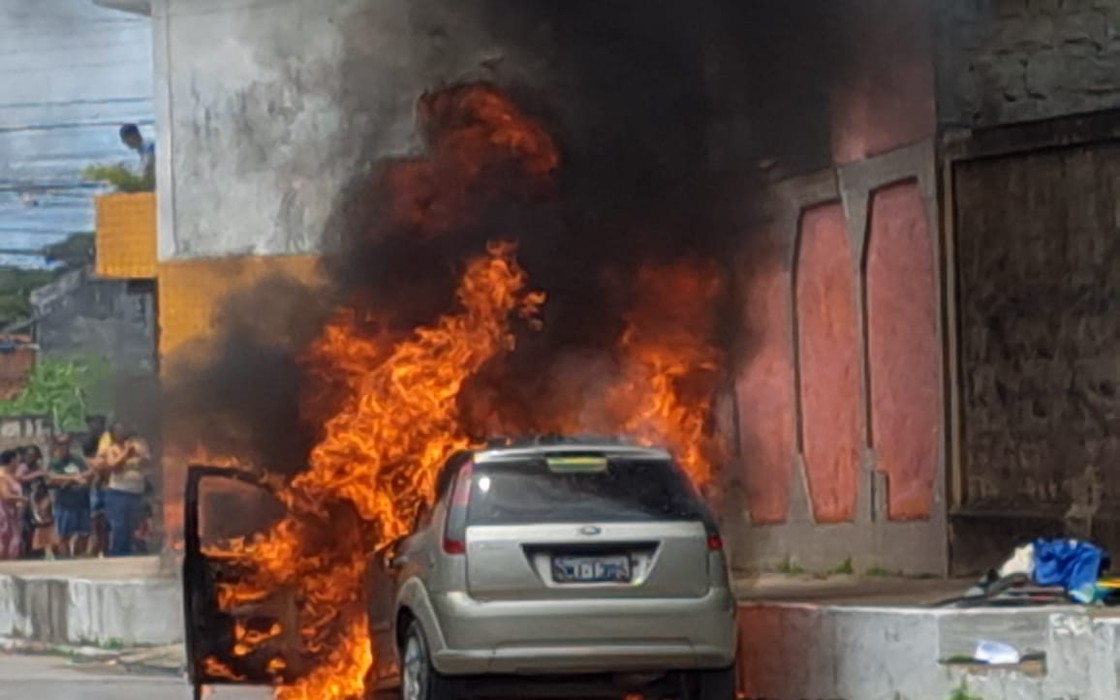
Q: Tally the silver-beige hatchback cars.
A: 1